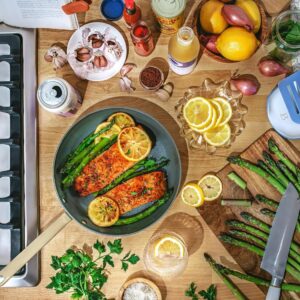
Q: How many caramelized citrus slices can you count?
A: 4